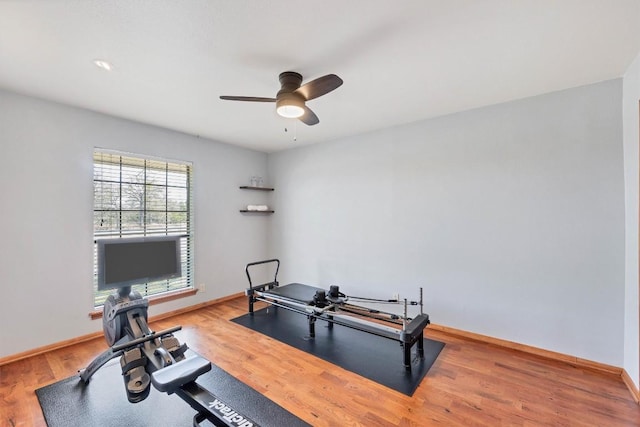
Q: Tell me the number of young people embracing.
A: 0